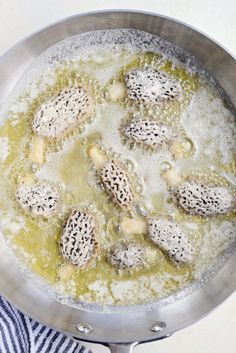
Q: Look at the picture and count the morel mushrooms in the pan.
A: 9